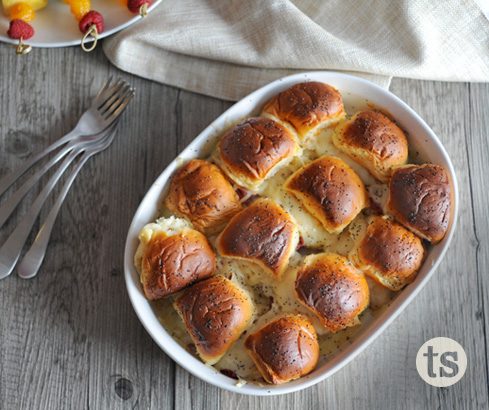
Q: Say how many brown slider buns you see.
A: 12